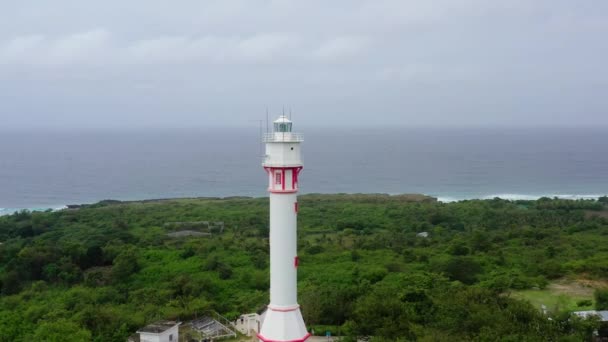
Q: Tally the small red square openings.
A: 2